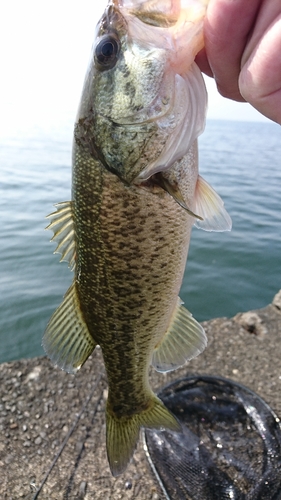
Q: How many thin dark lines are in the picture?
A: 2